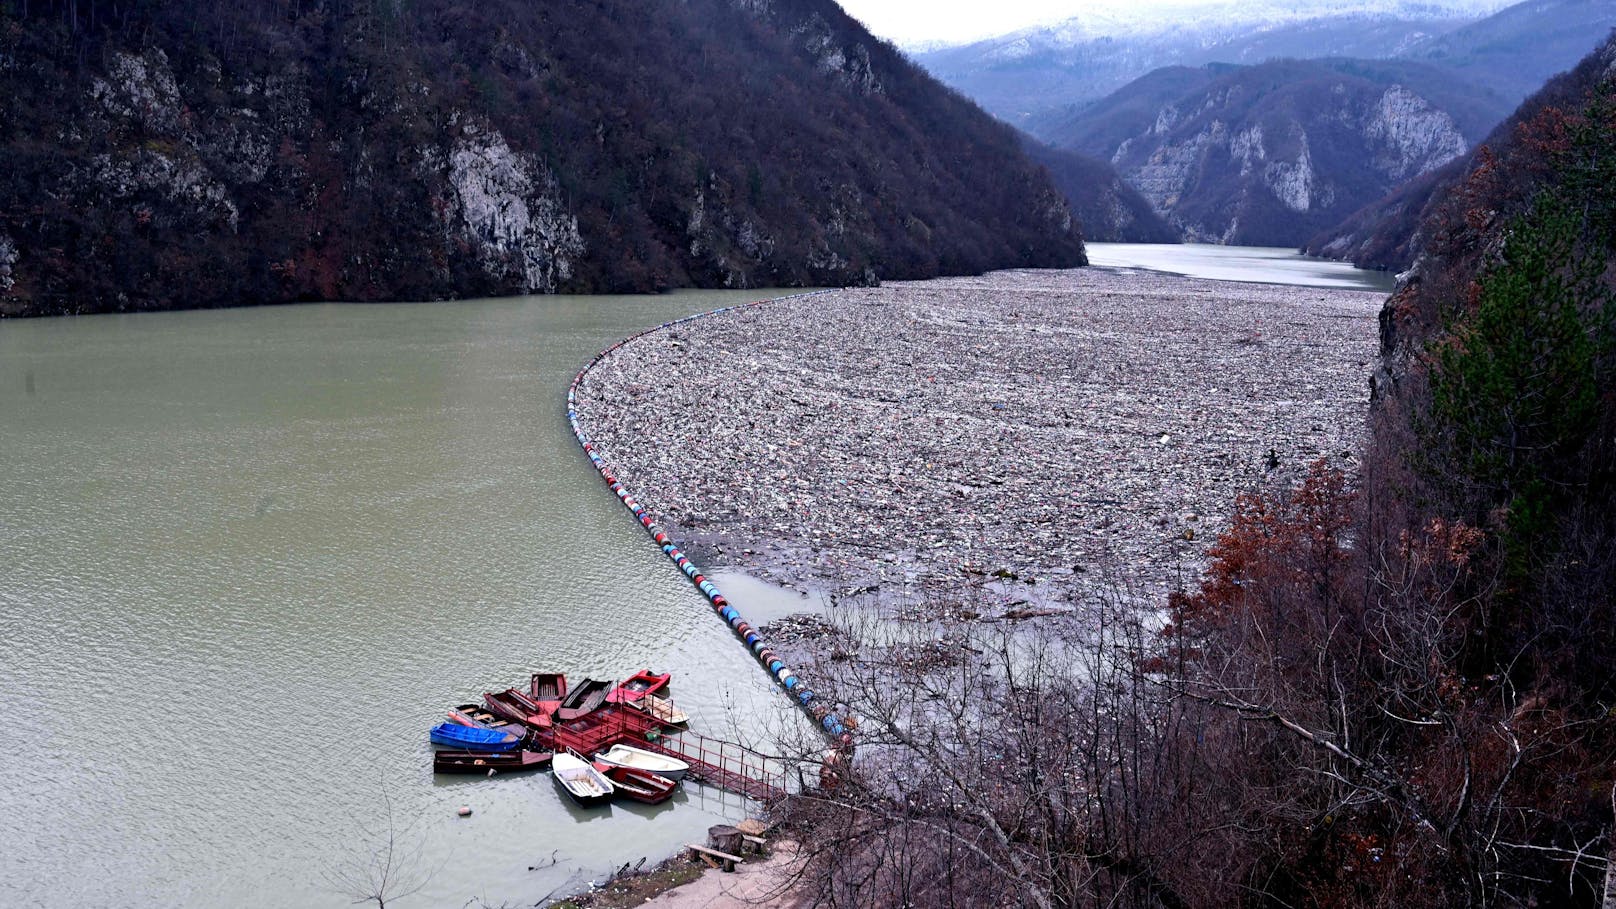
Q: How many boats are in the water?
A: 11